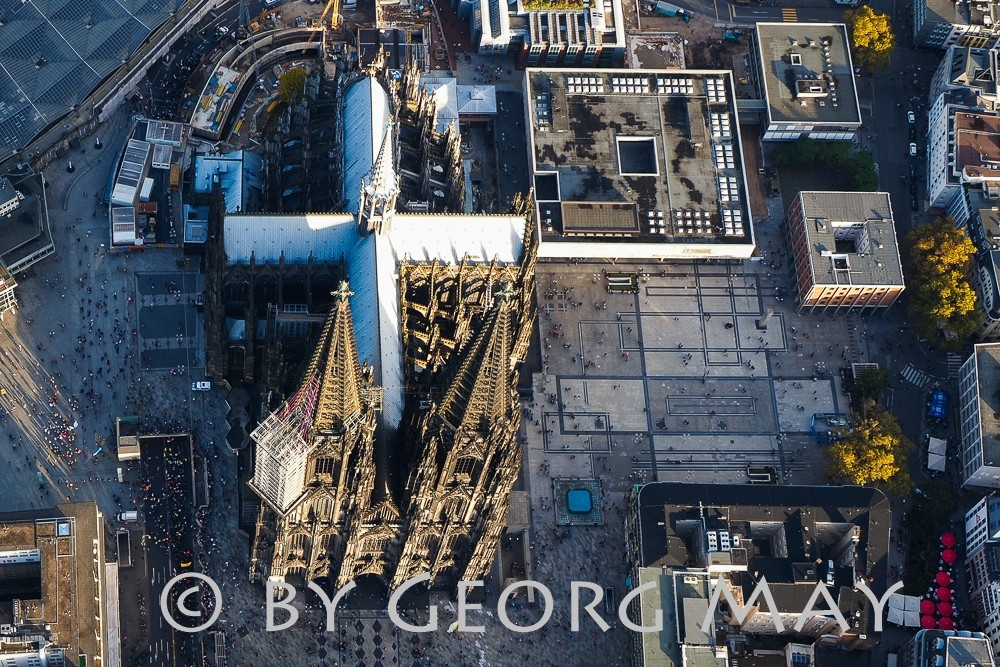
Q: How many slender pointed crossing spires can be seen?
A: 1